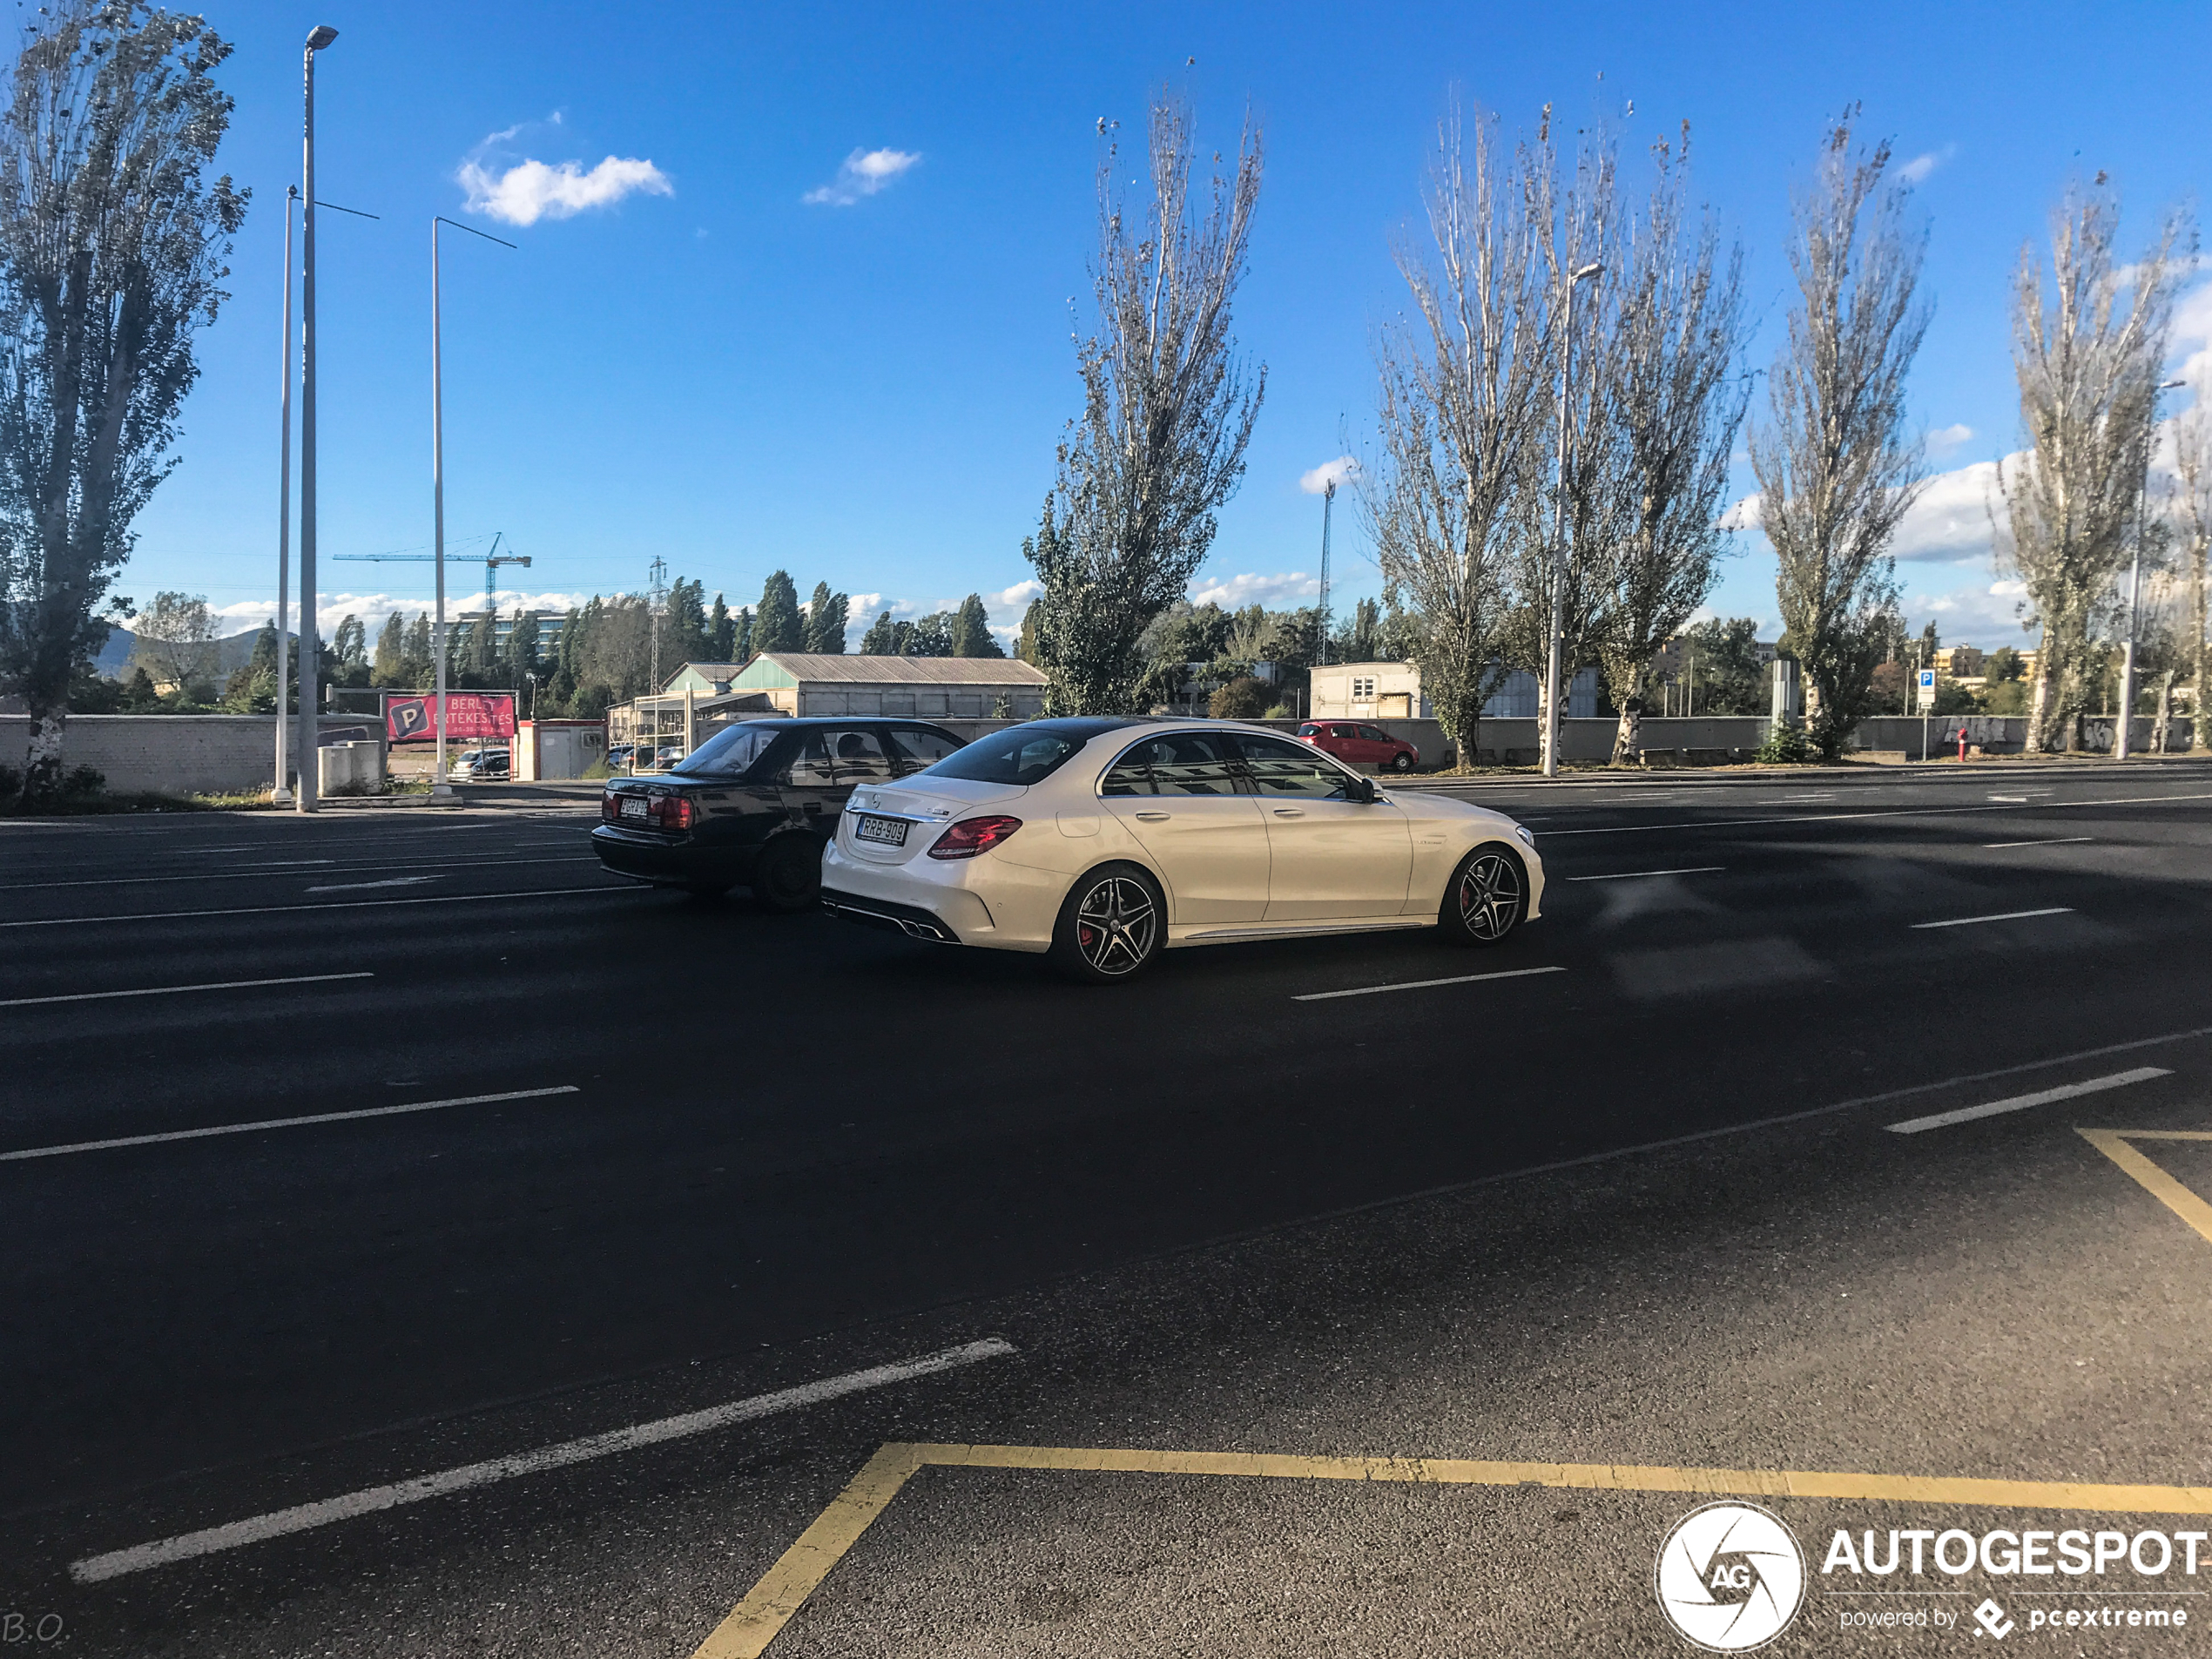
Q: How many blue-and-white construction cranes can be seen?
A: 1